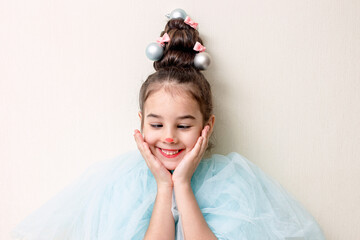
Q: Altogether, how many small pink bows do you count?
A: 3